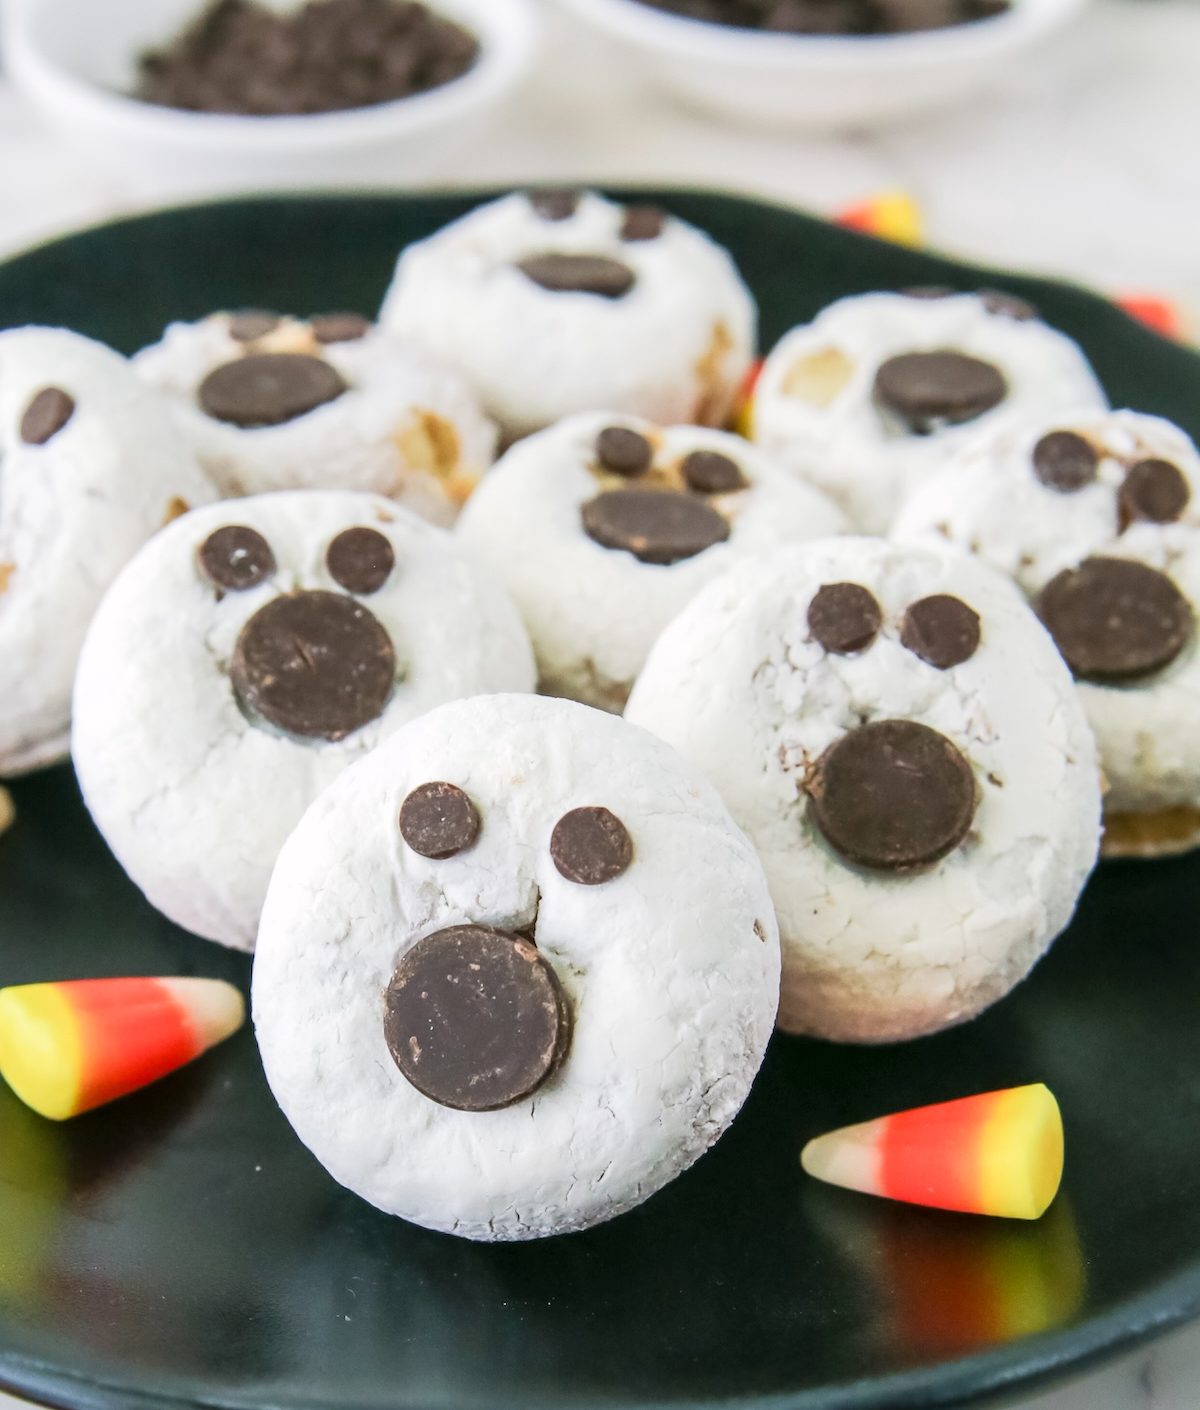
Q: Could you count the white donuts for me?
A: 9